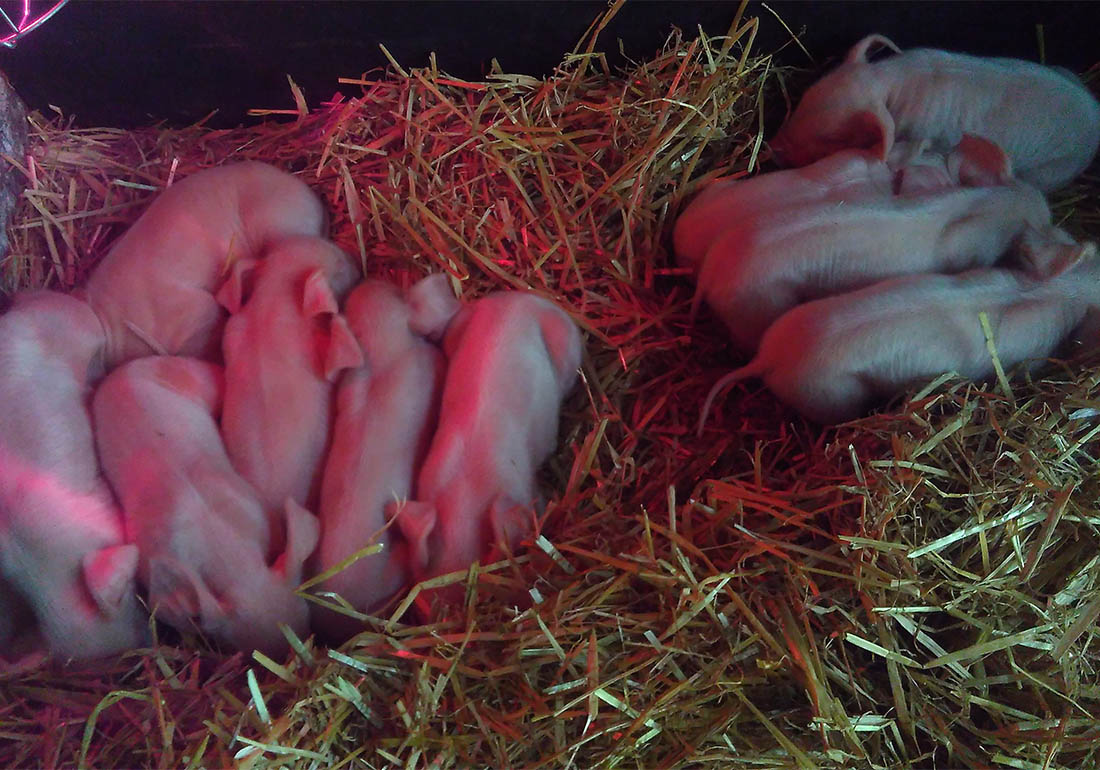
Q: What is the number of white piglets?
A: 10